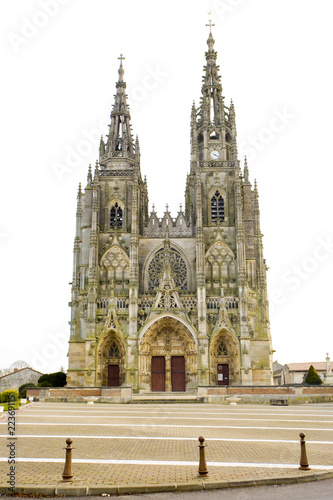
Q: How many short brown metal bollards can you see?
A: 3